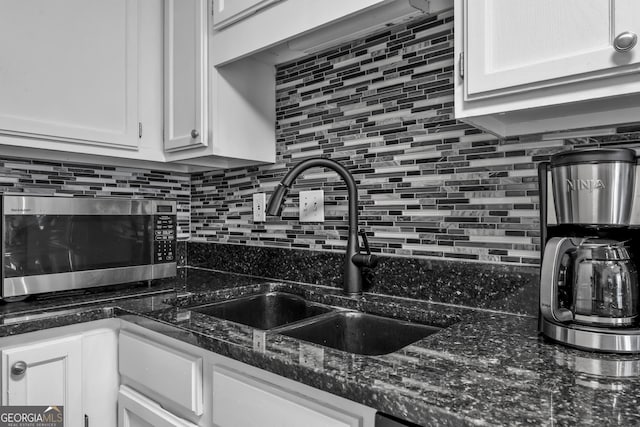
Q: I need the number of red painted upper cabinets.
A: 0